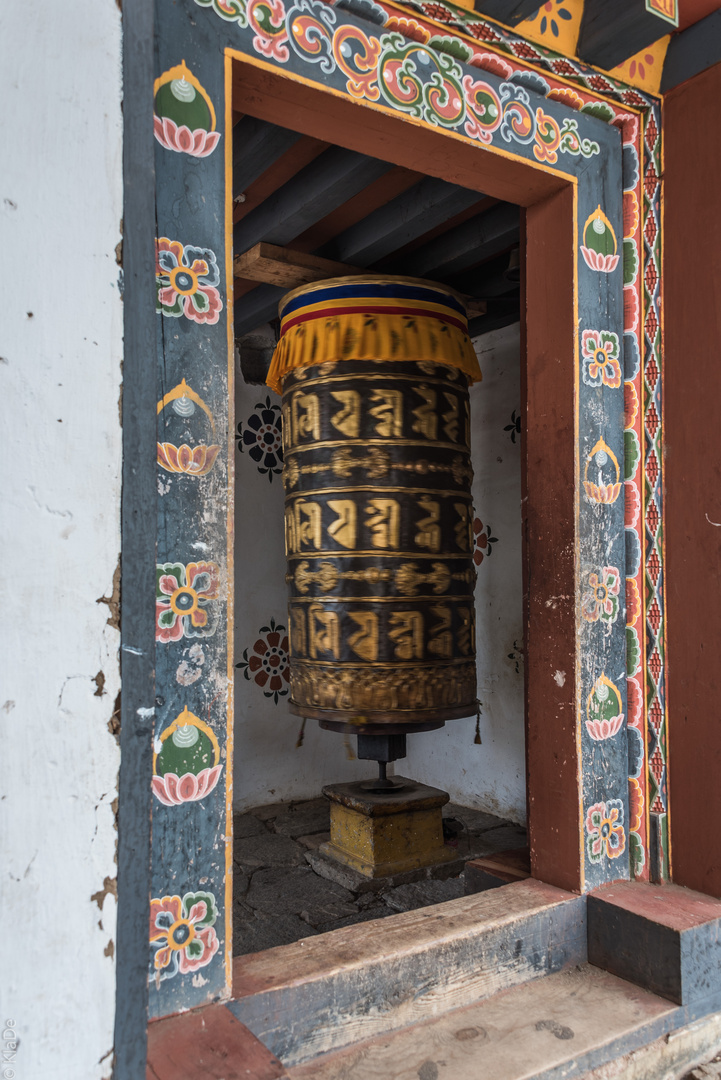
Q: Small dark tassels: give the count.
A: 2